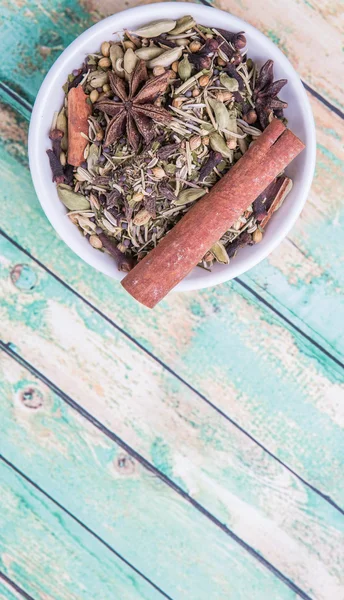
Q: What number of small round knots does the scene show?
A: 3